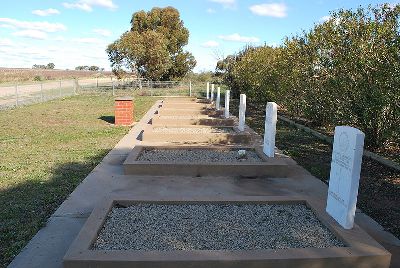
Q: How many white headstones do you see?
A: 7